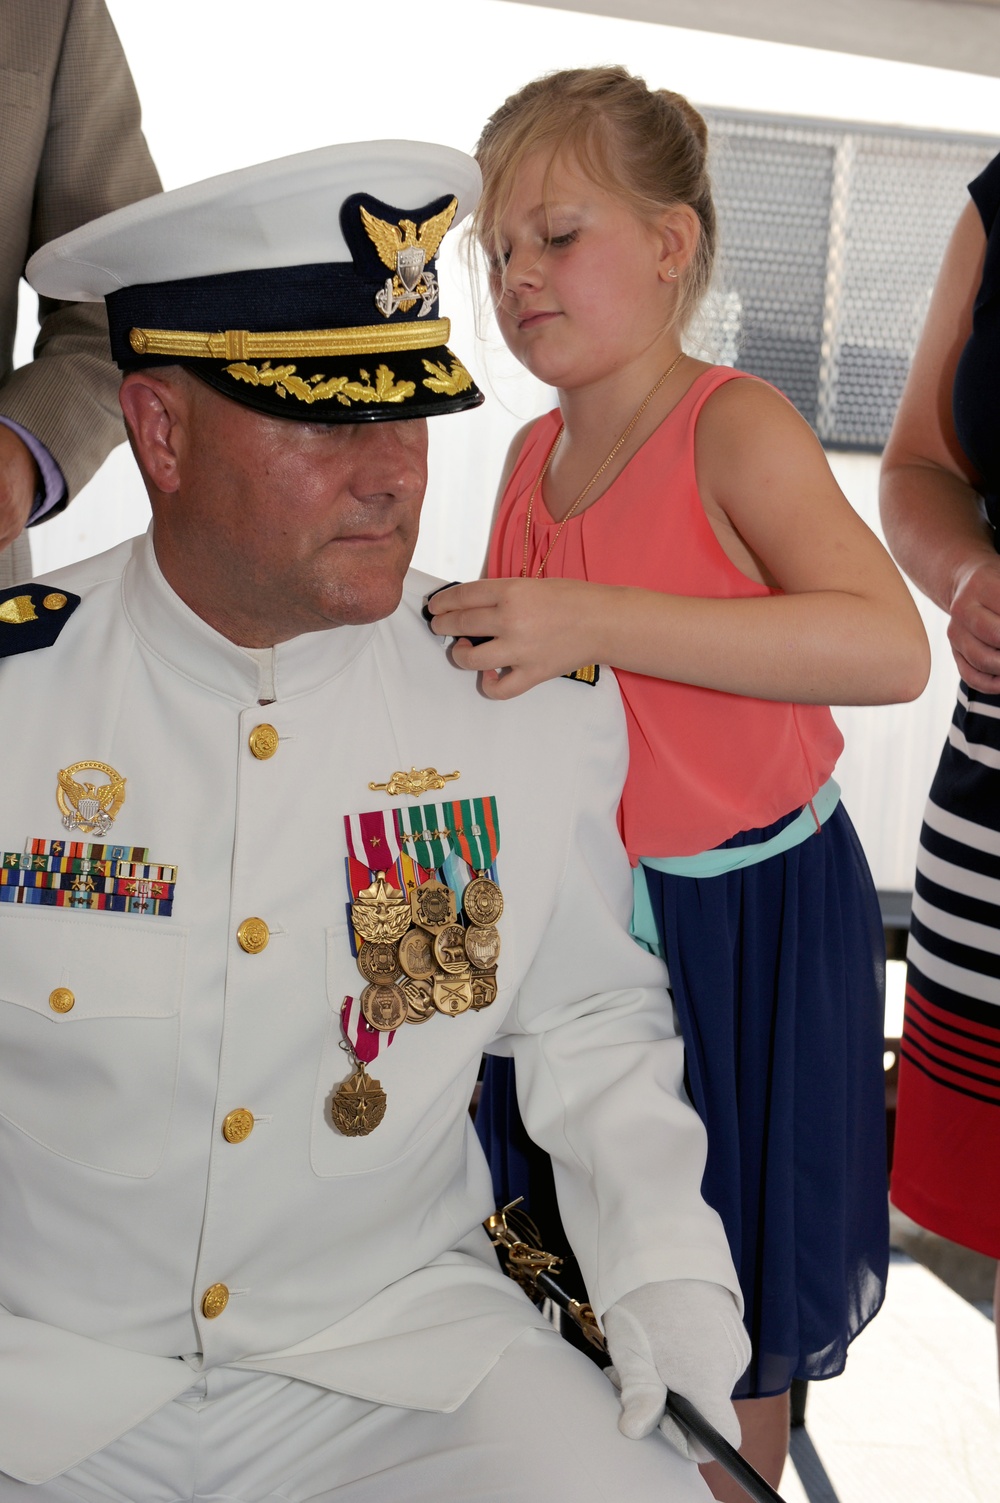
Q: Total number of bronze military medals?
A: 12